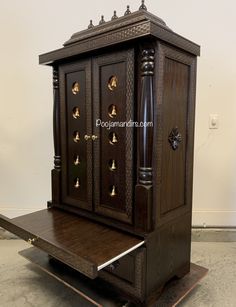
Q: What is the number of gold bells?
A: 10